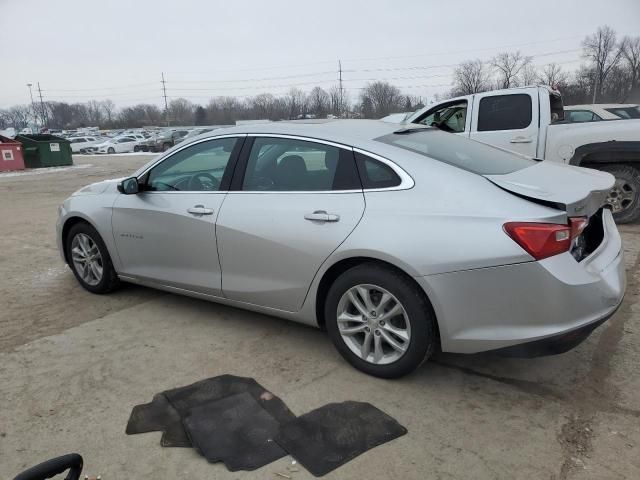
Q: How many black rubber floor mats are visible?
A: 4